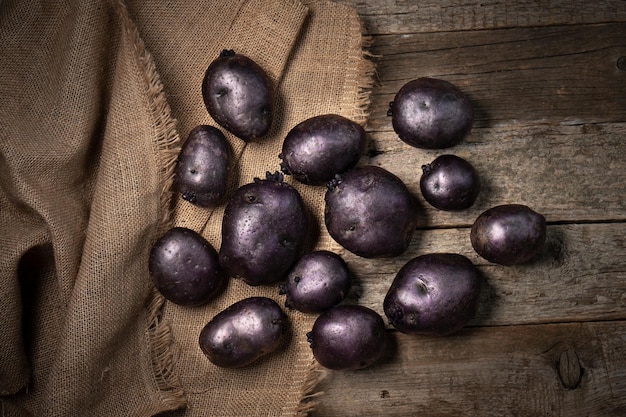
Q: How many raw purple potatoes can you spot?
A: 13